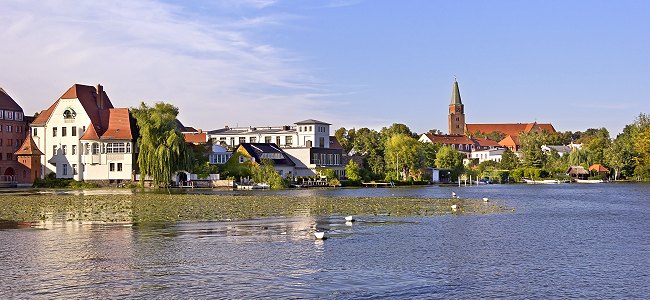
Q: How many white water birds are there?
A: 5